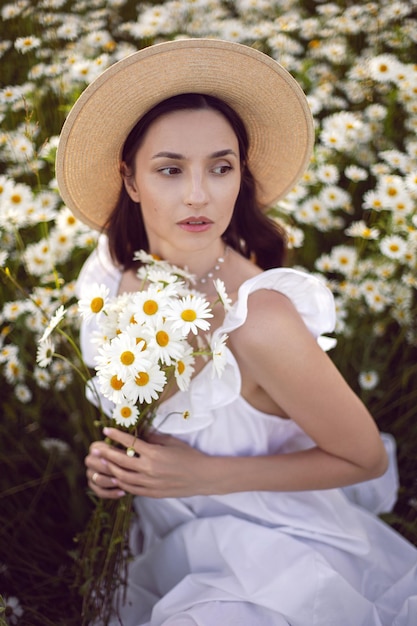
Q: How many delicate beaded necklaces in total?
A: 1